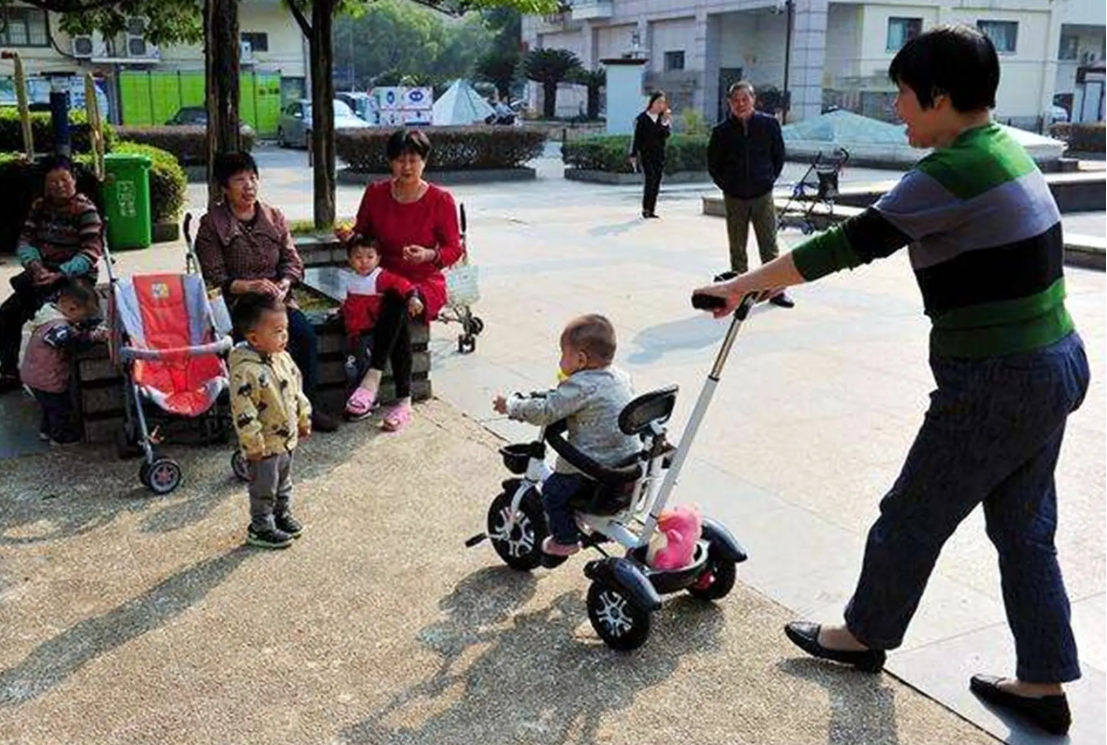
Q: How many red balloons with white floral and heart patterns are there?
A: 0